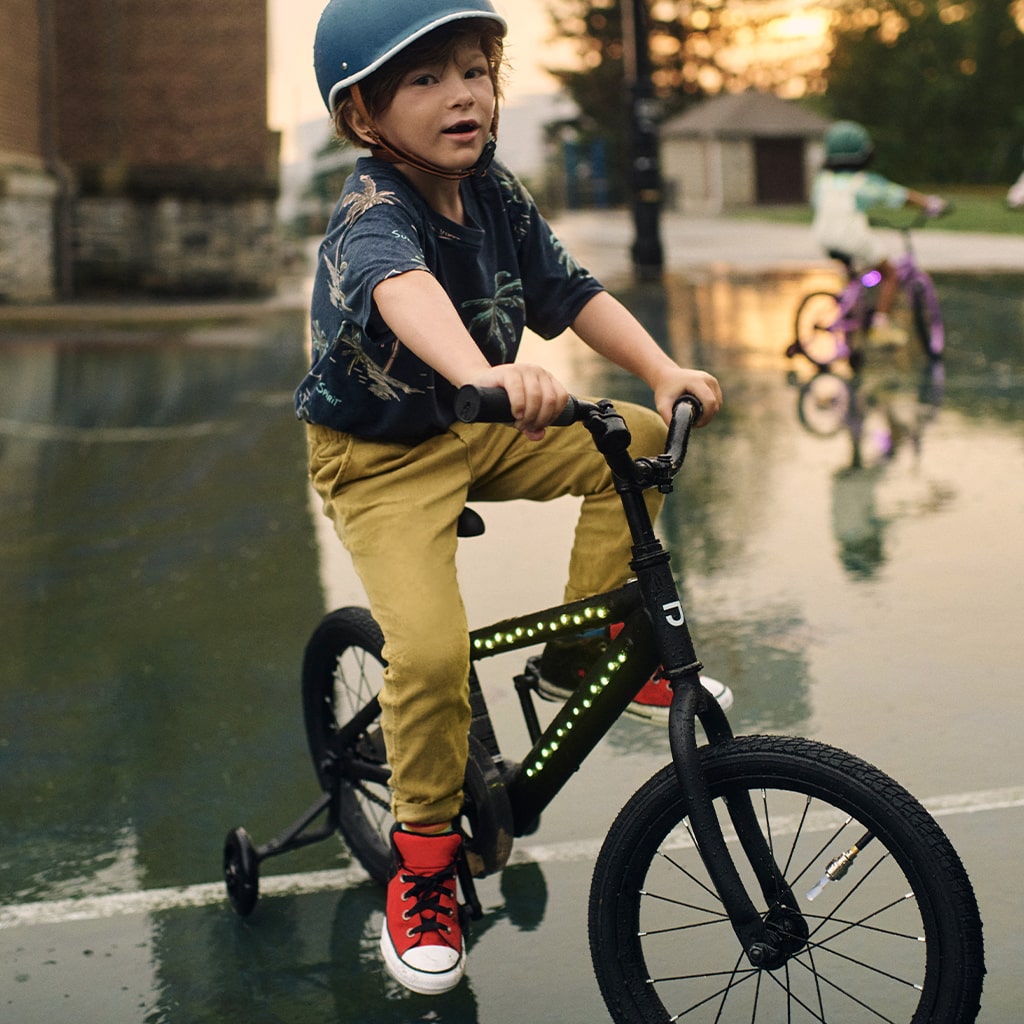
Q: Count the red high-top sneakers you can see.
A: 2